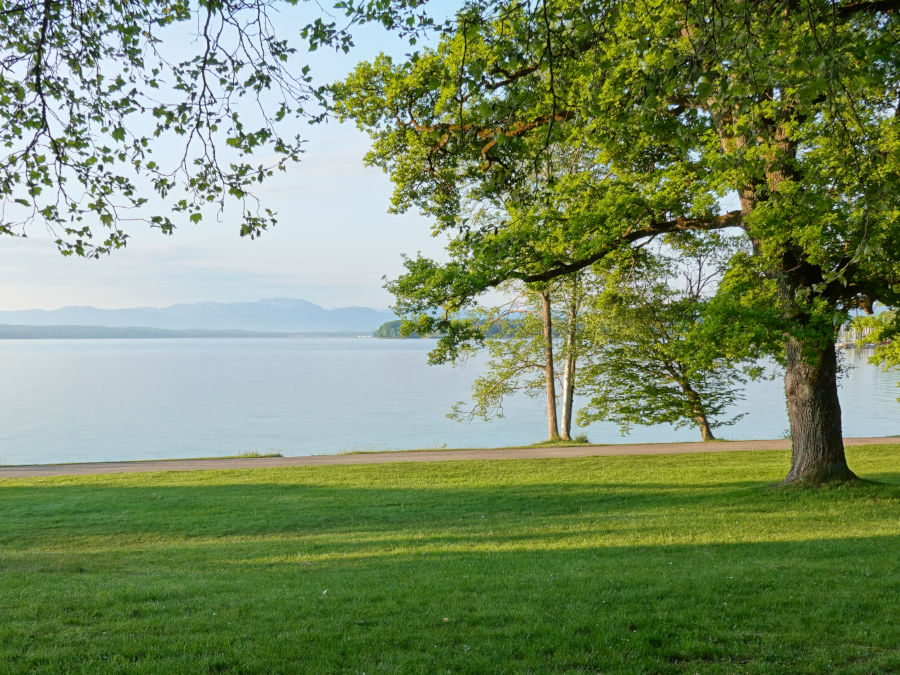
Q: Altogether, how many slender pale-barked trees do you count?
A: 2